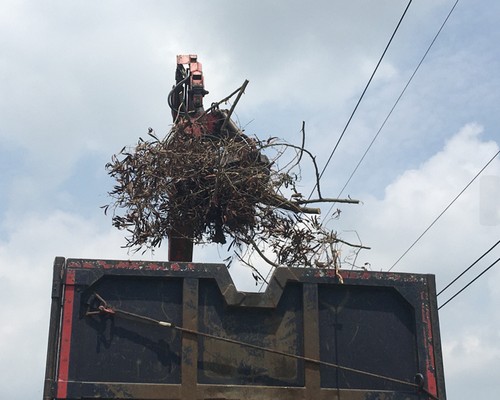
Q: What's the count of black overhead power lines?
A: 5